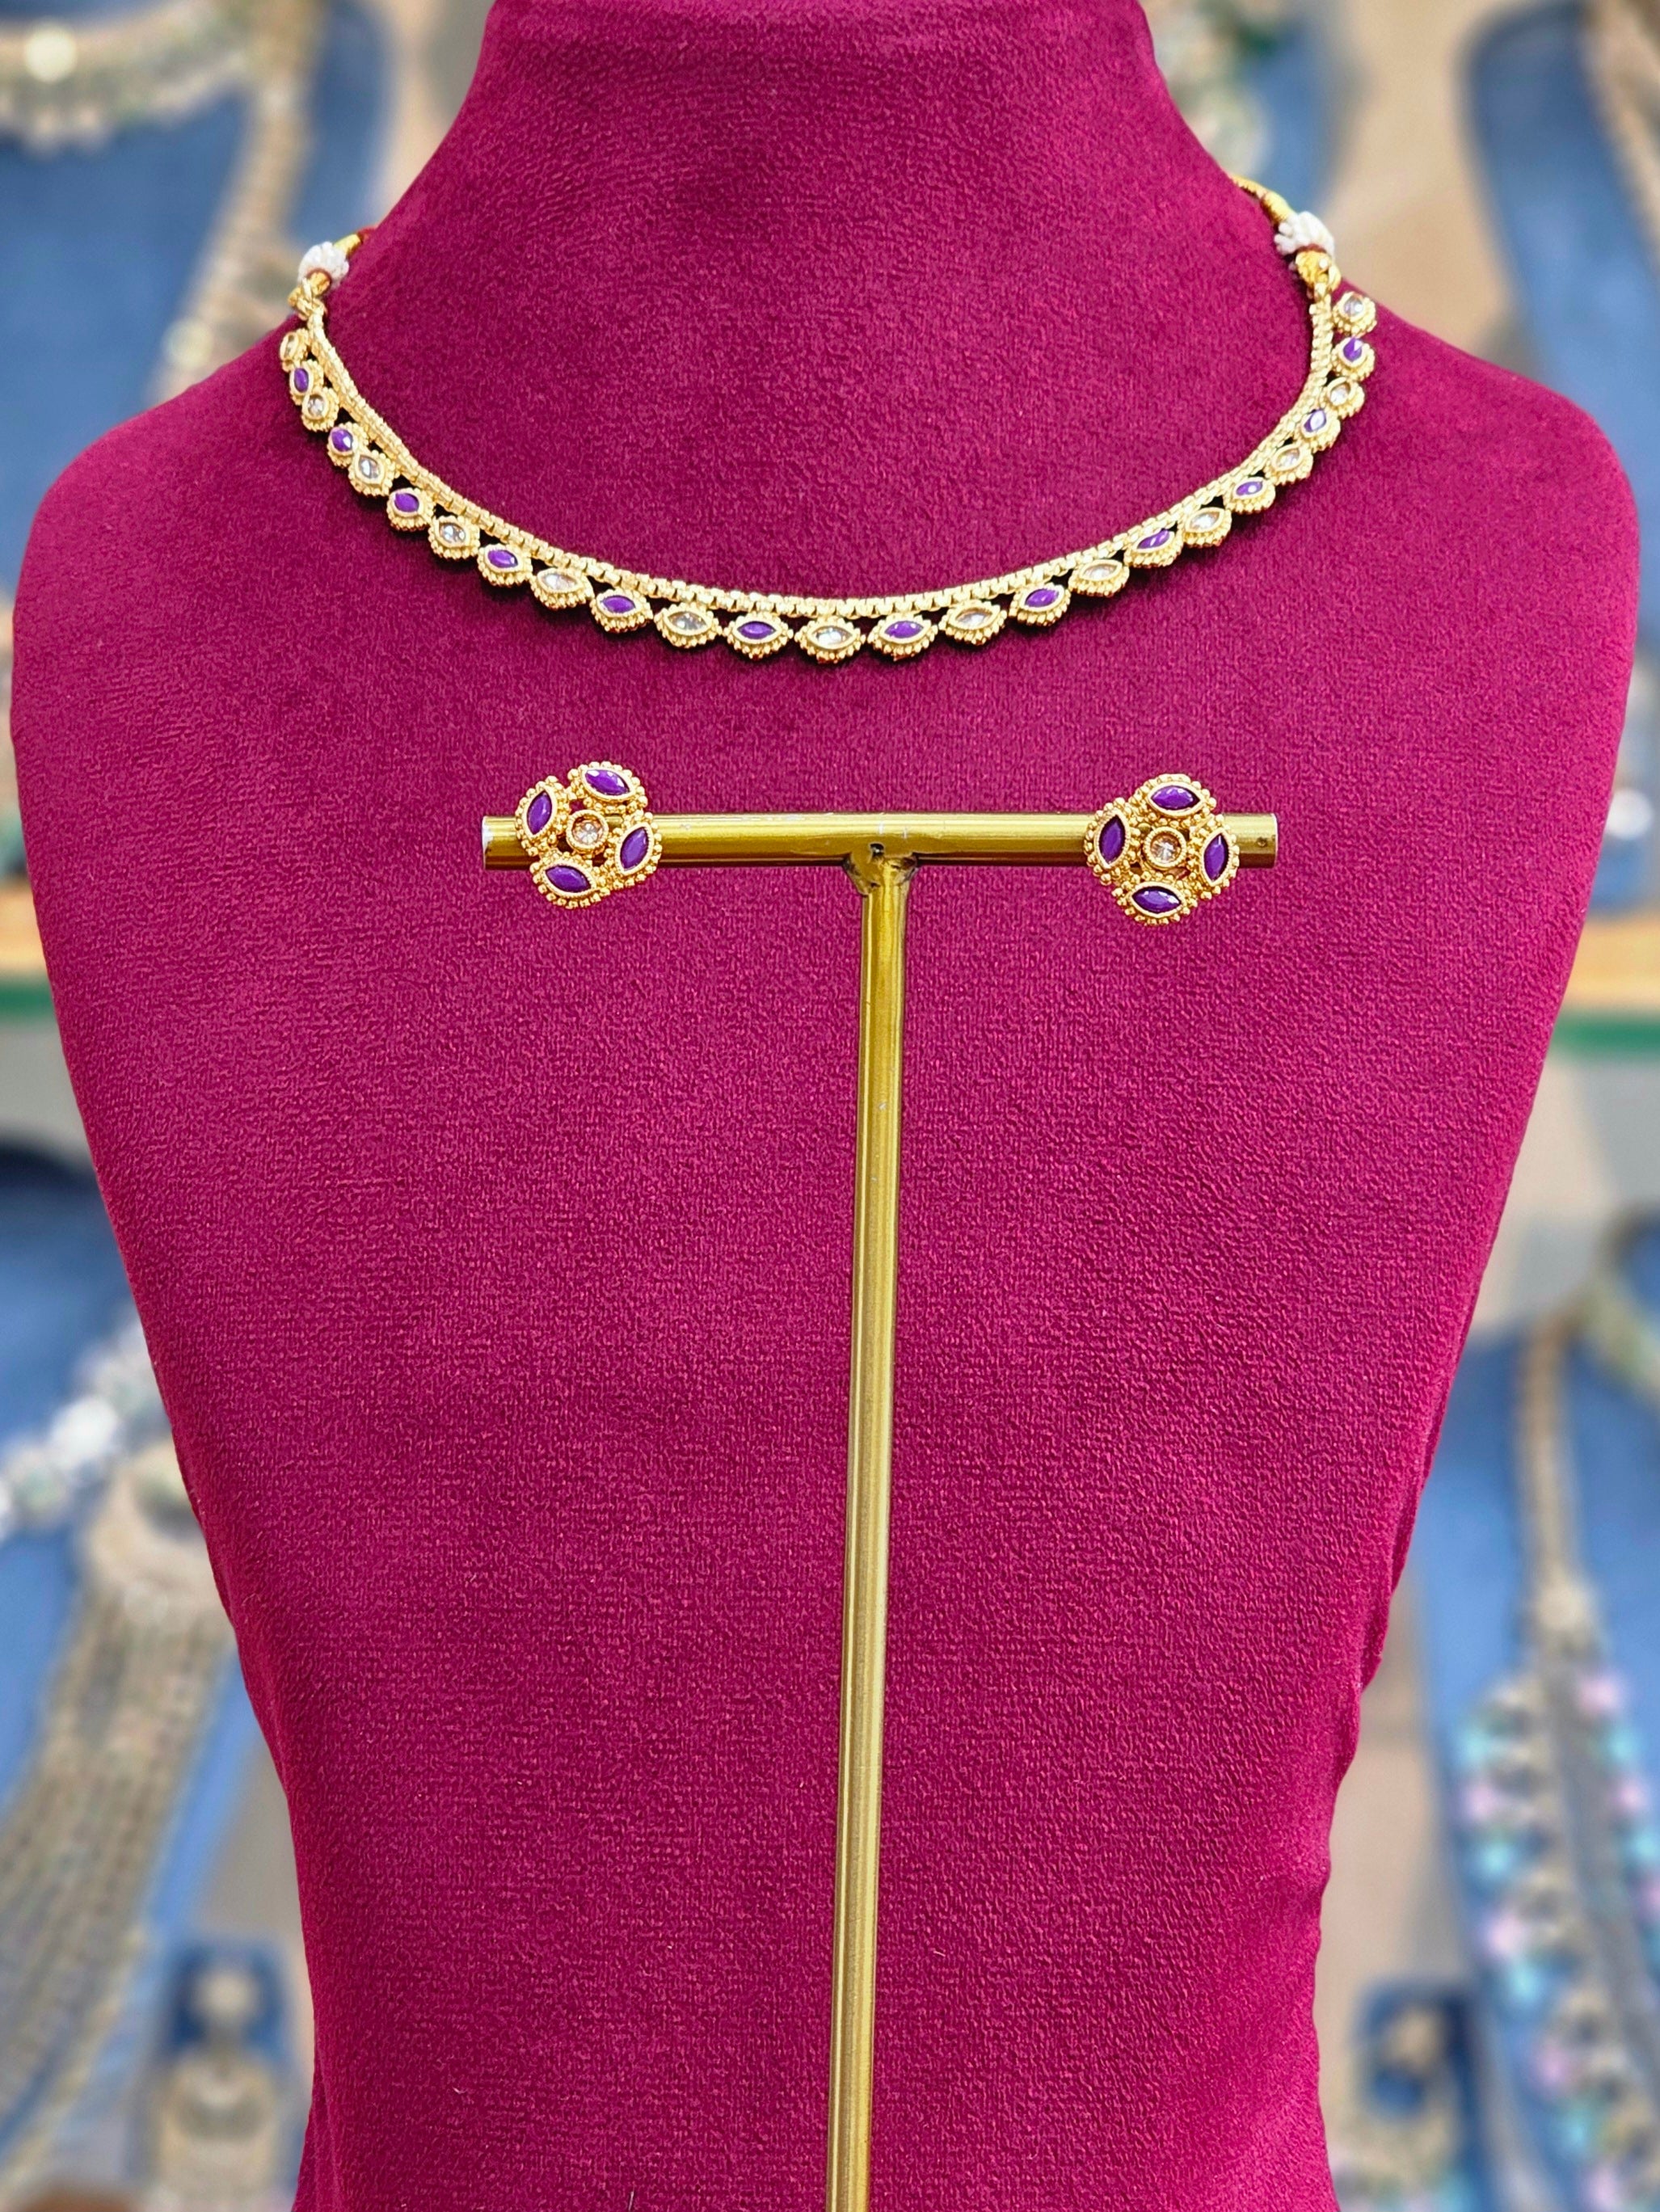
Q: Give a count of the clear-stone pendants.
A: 13